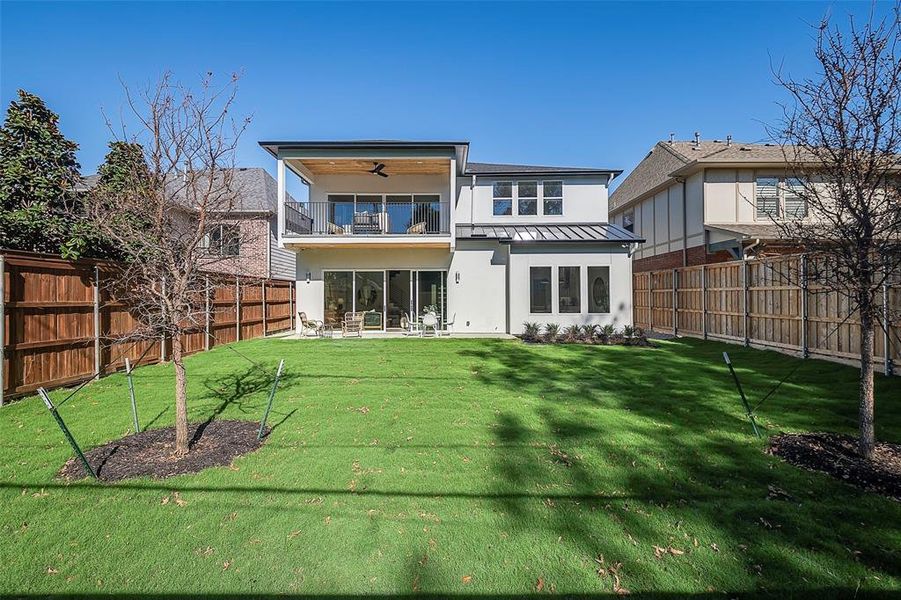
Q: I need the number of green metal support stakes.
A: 4